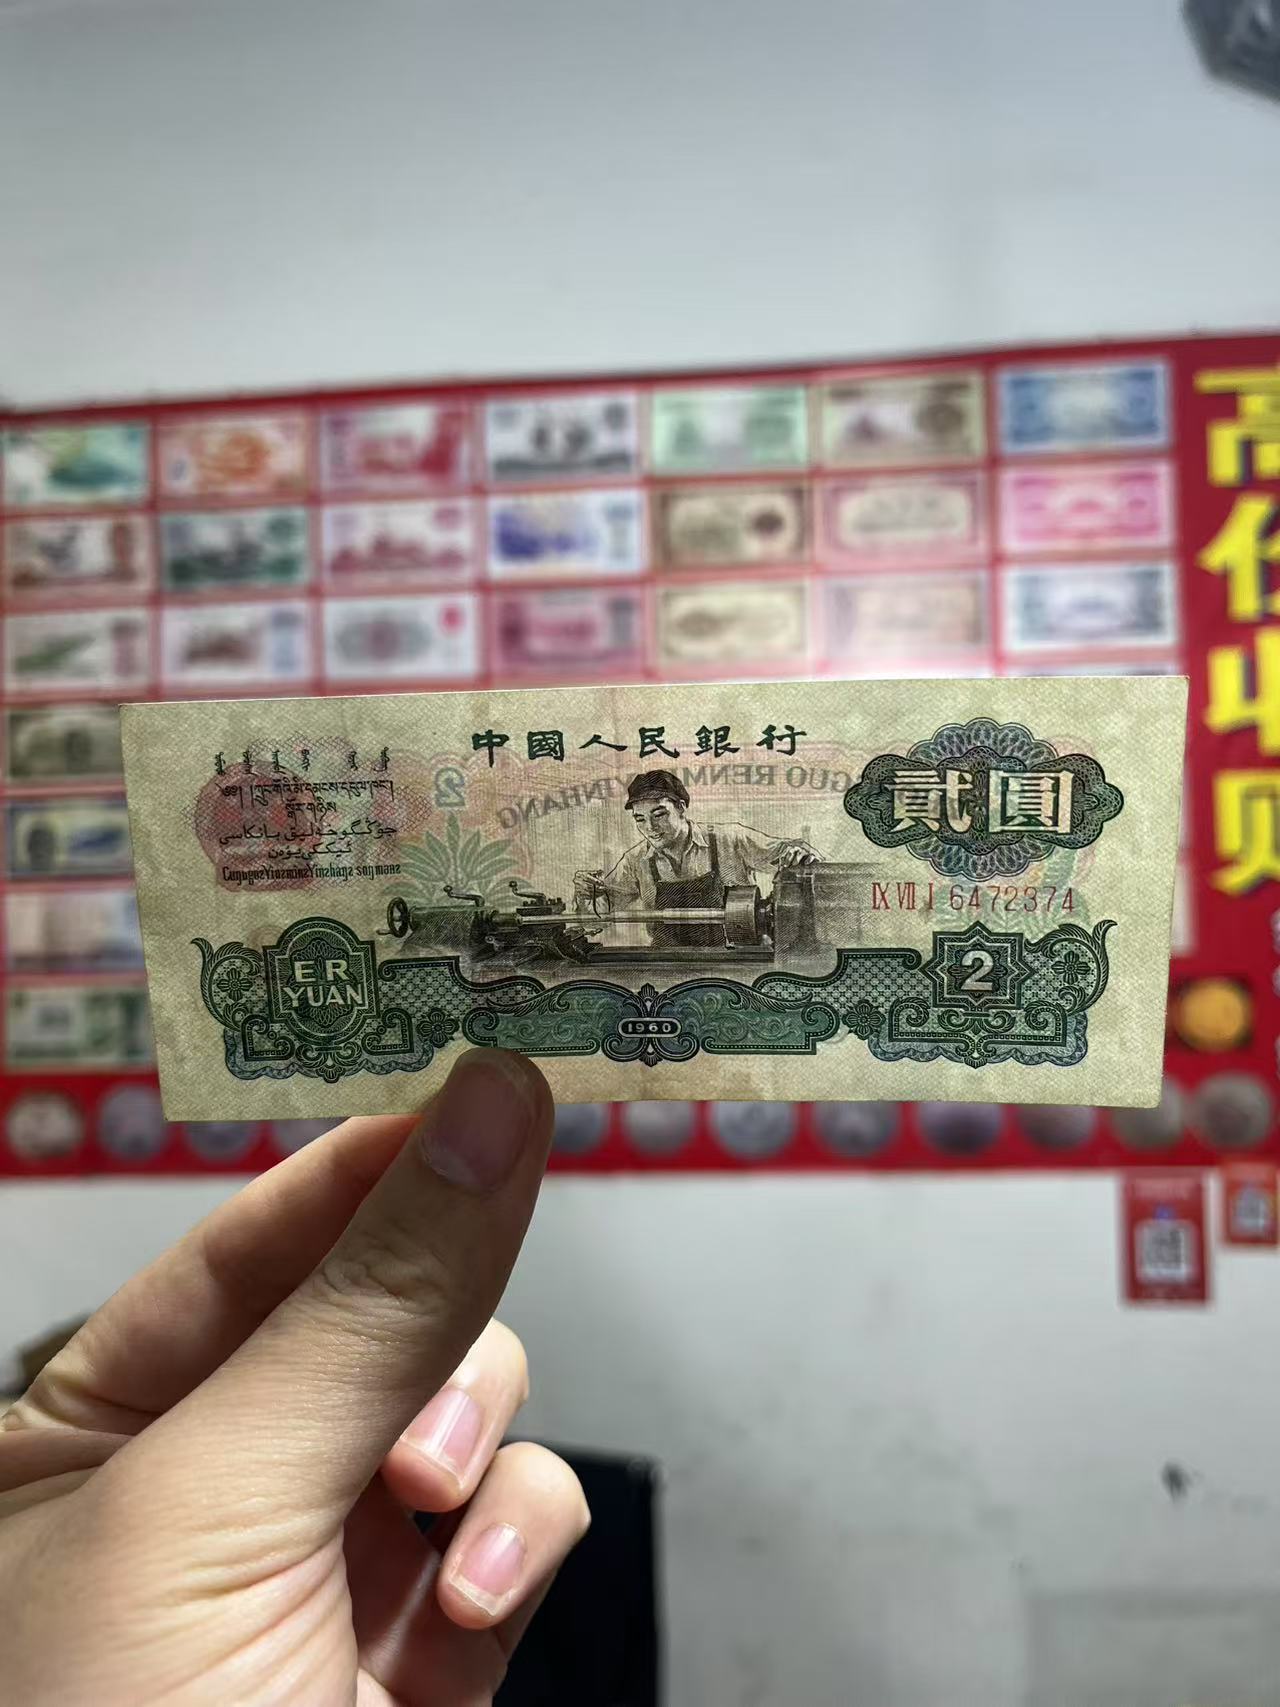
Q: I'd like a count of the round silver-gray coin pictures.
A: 12